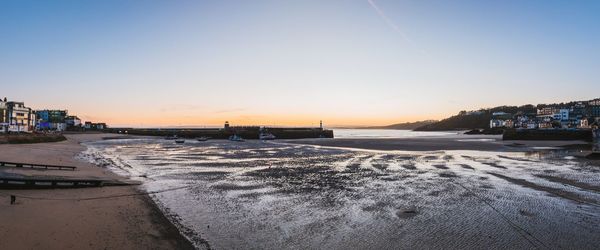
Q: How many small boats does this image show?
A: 5